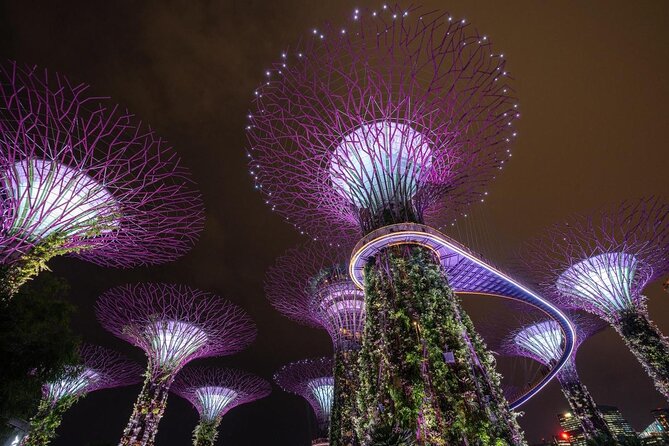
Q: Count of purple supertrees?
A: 9